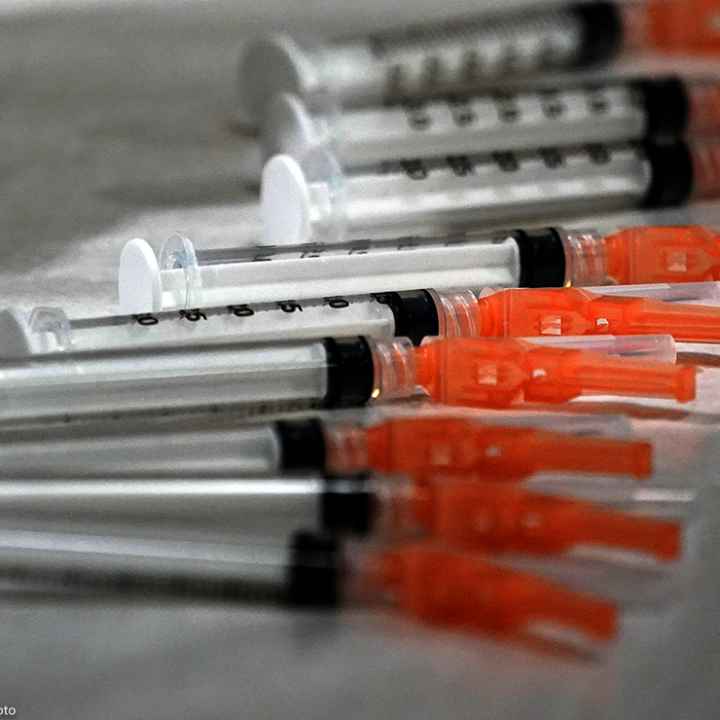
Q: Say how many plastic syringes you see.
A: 9